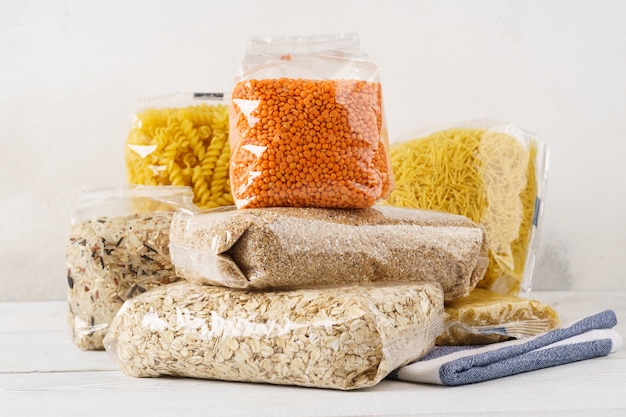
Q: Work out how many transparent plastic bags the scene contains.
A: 7